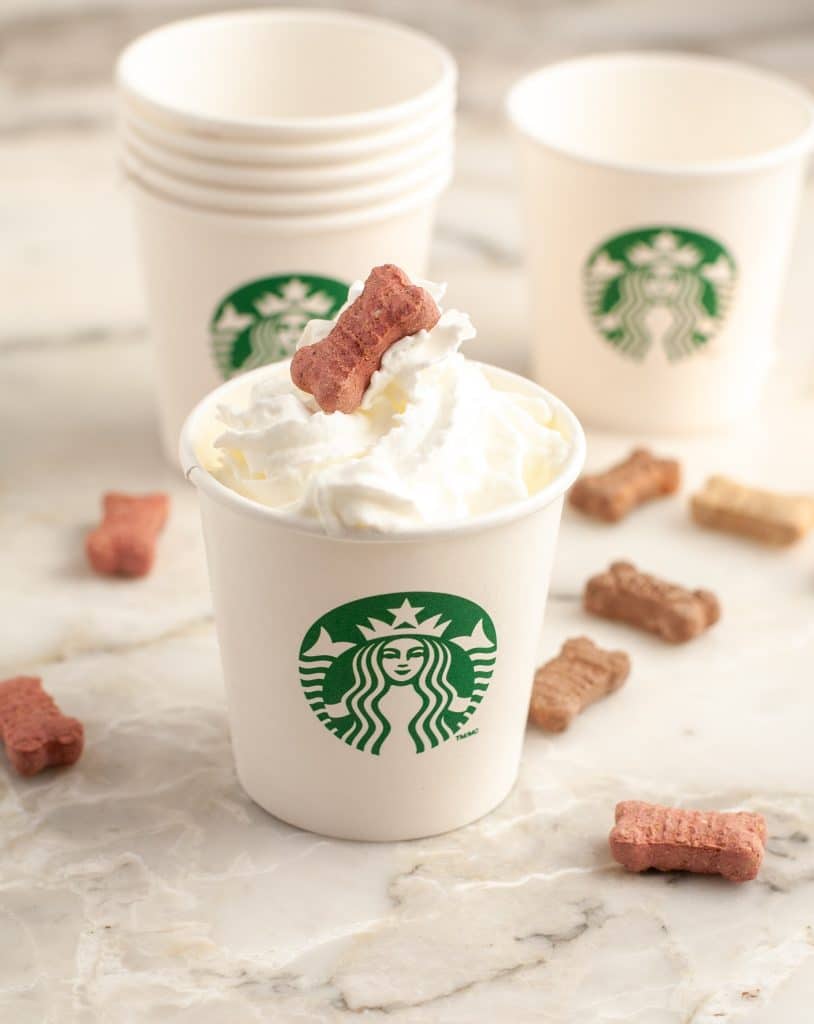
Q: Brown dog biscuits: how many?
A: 3